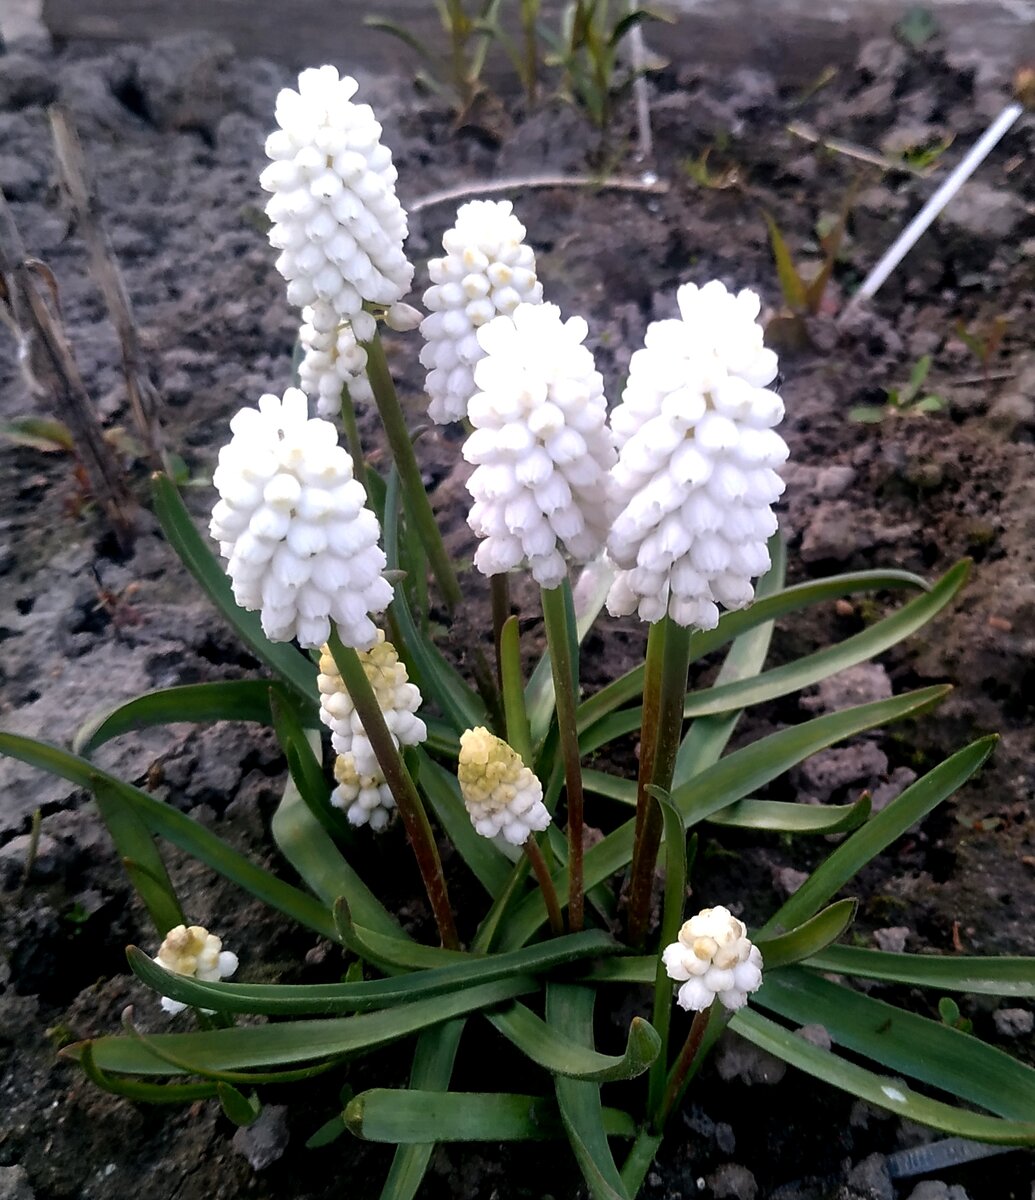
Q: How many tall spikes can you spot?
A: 5